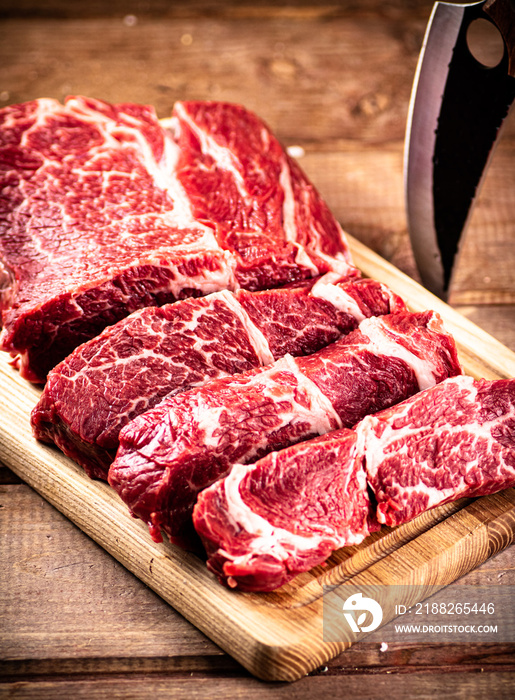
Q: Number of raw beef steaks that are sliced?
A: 3